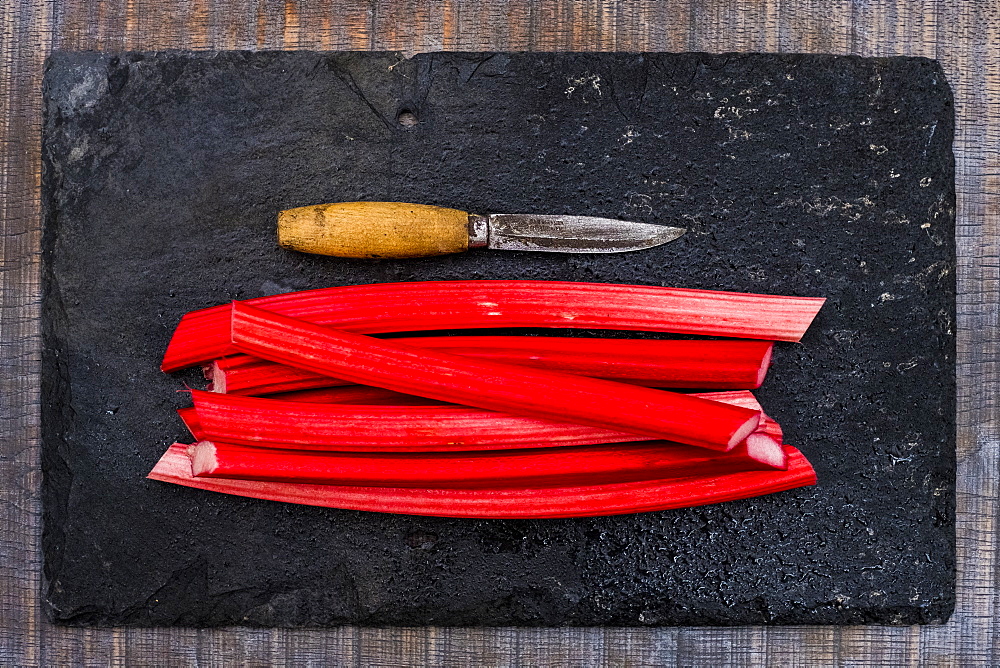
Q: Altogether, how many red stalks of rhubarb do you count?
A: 7